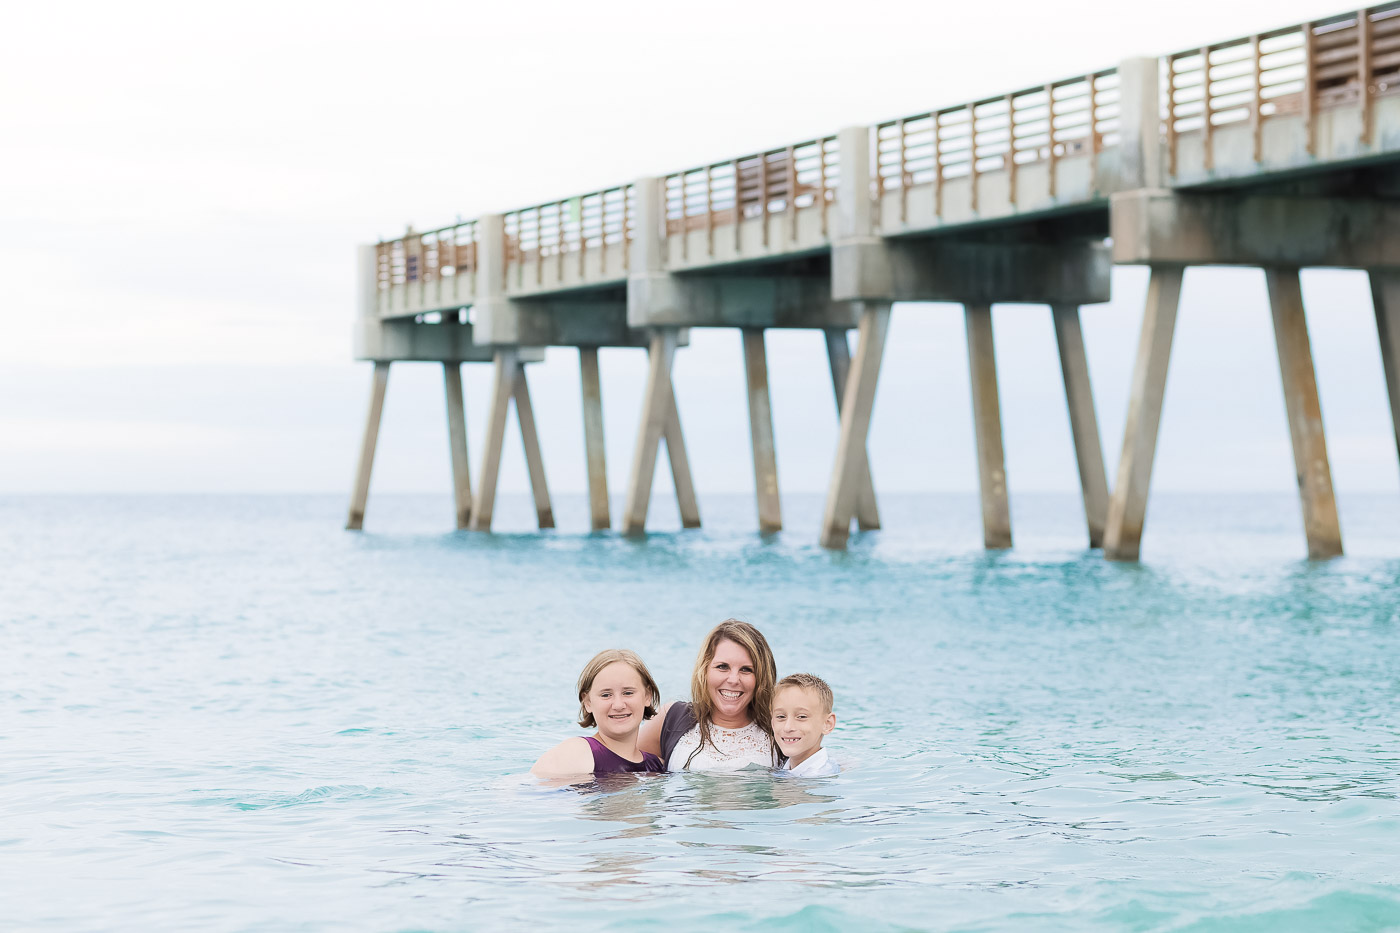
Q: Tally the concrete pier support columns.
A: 15